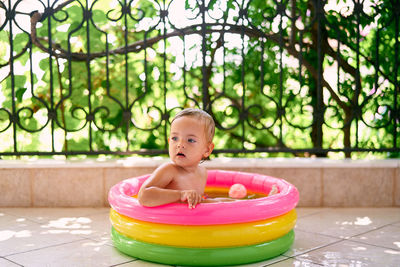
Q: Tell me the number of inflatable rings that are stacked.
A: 3